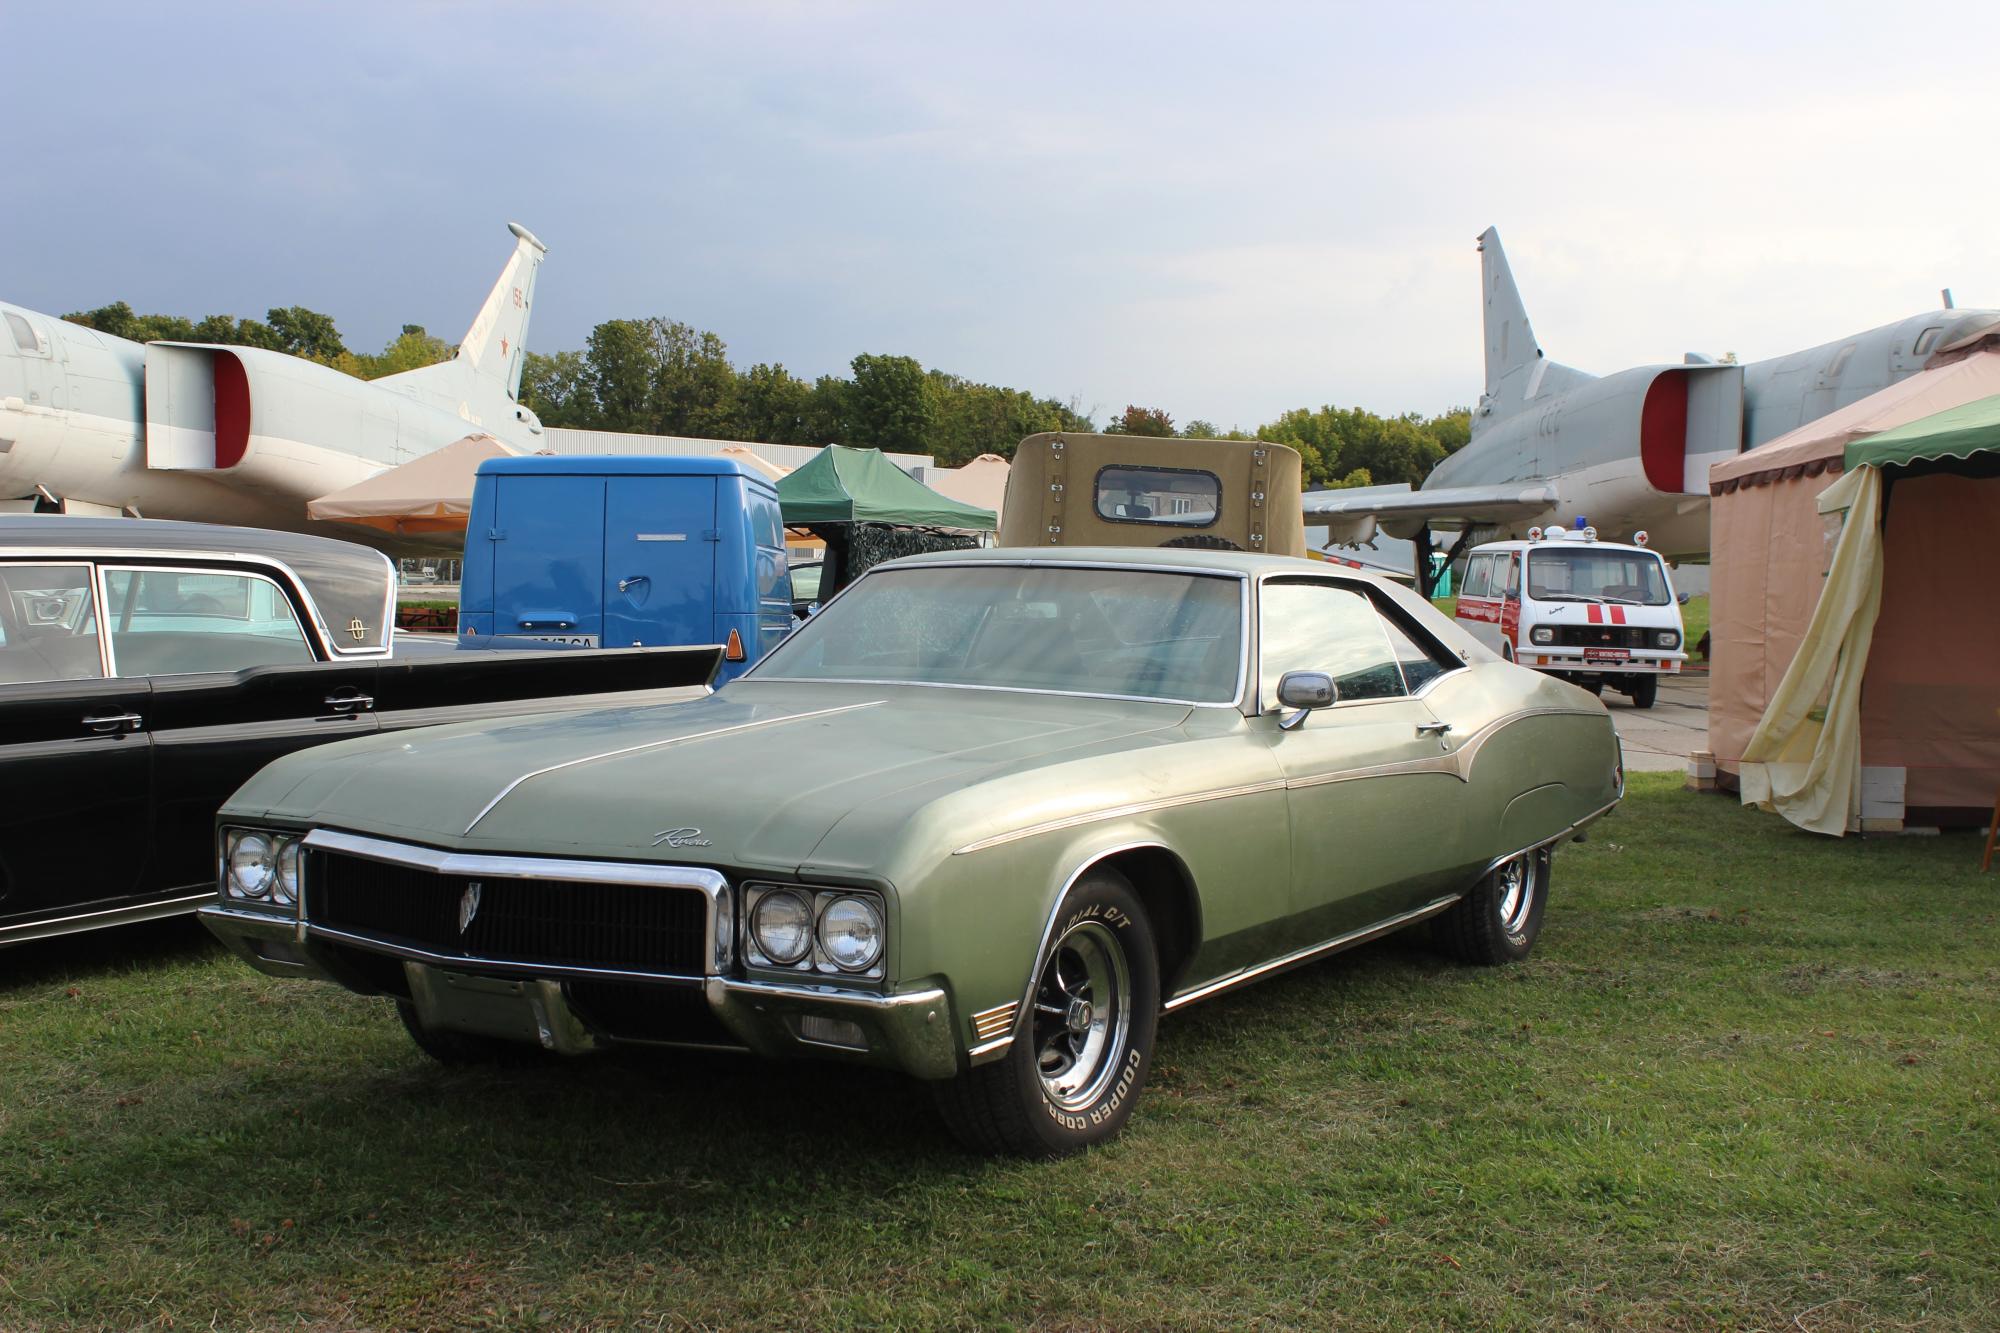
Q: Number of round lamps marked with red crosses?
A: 2